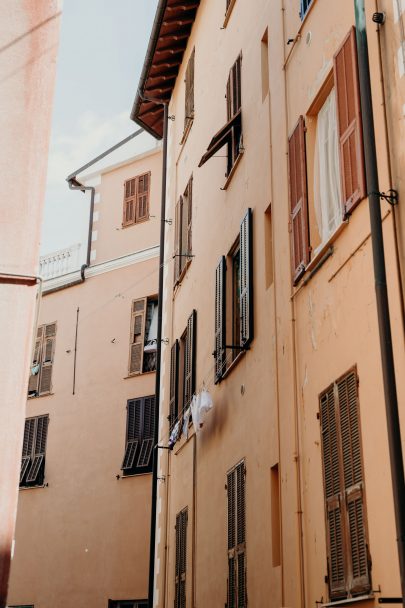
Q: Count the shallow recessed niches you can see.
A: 3